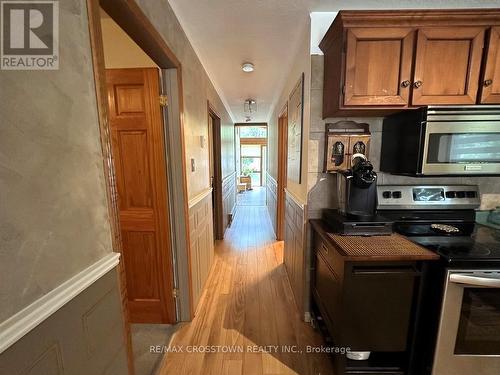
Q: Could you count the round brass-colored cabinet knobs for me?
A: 3